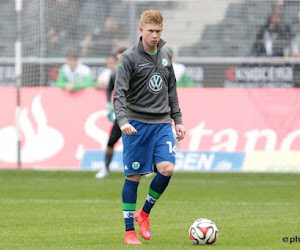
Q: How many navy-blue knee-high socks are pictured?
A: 2